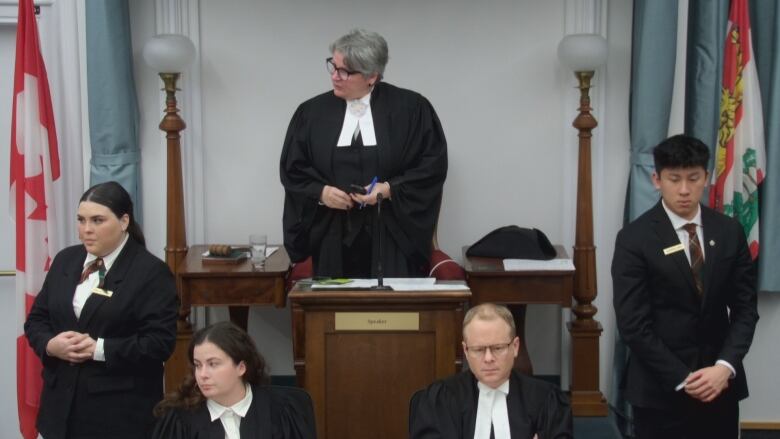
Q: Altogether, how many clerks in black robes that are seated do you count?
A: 2